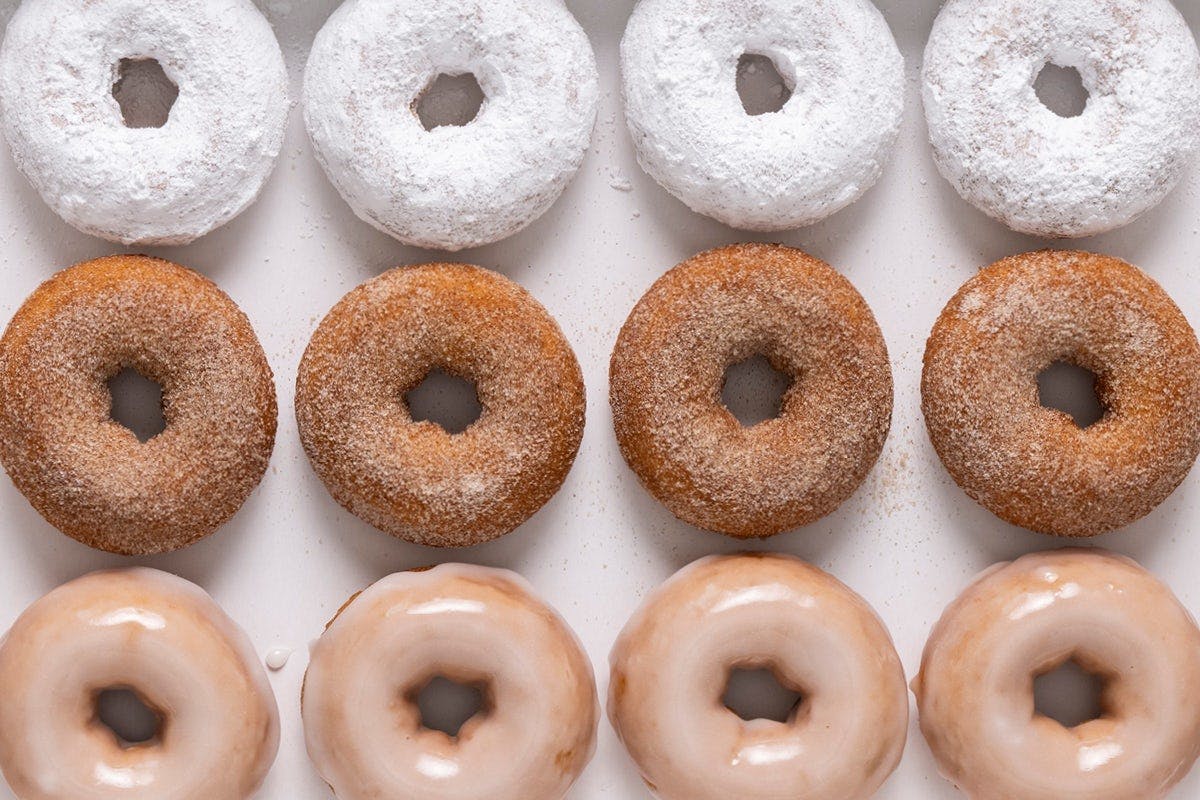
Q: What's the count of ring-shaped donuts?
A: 12